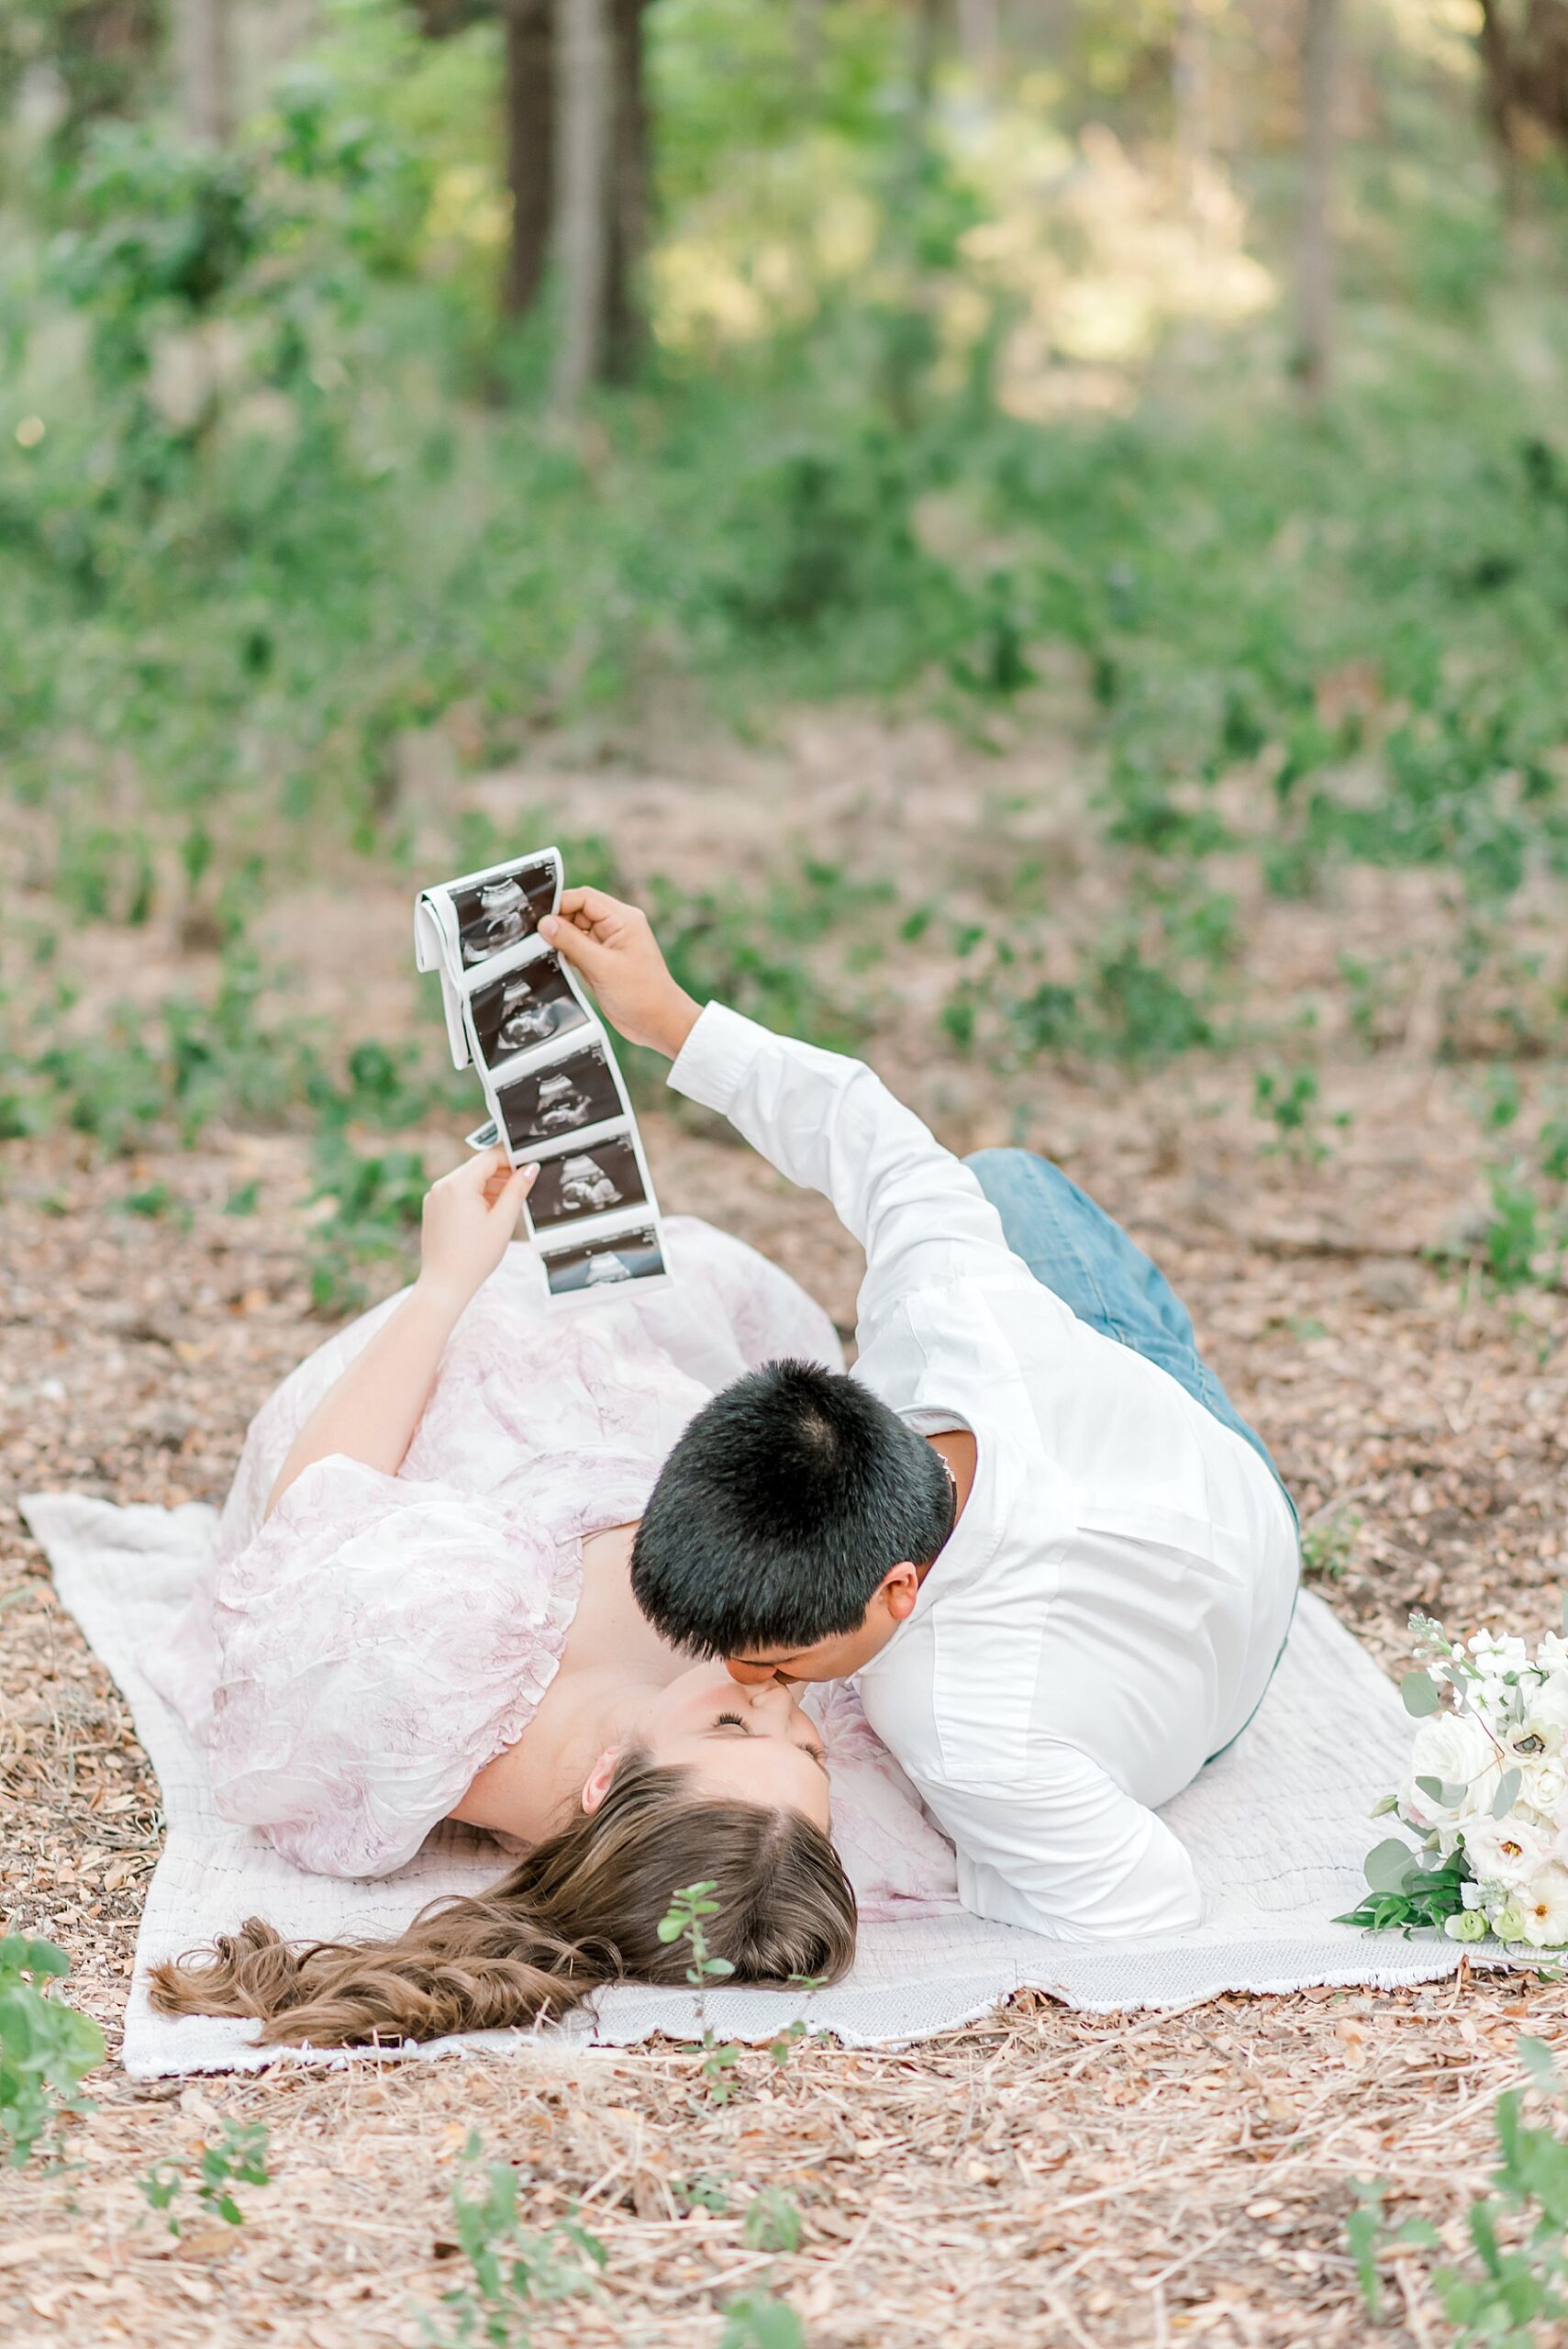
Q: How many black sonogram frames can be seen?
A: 5